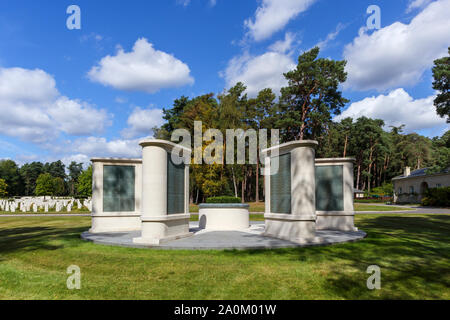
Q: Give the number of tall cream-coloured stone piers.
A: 4